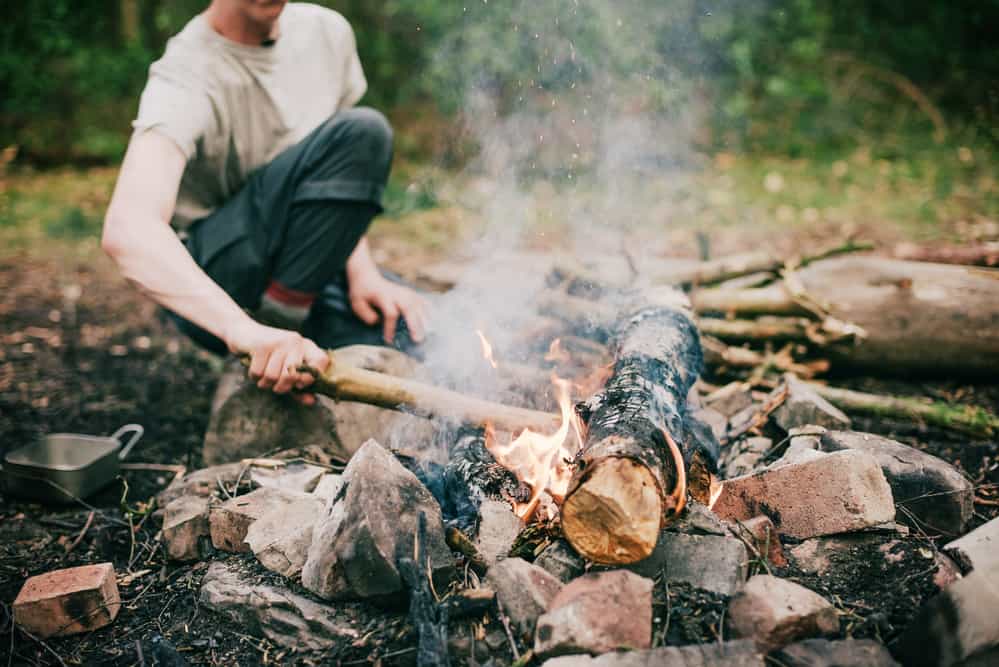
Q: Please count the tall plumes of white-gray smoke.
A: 2